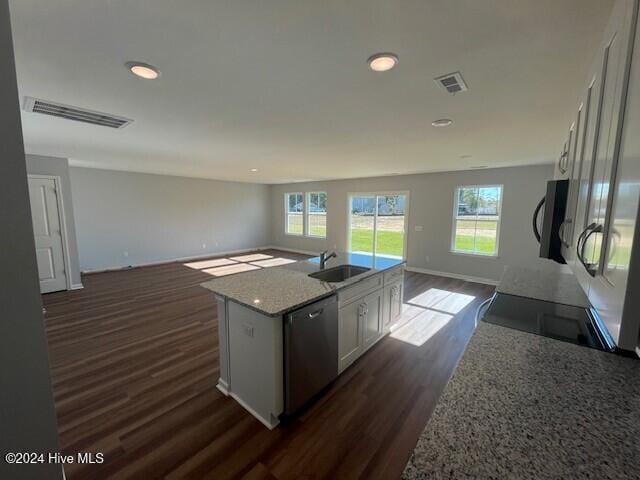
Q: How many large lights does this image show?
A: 2